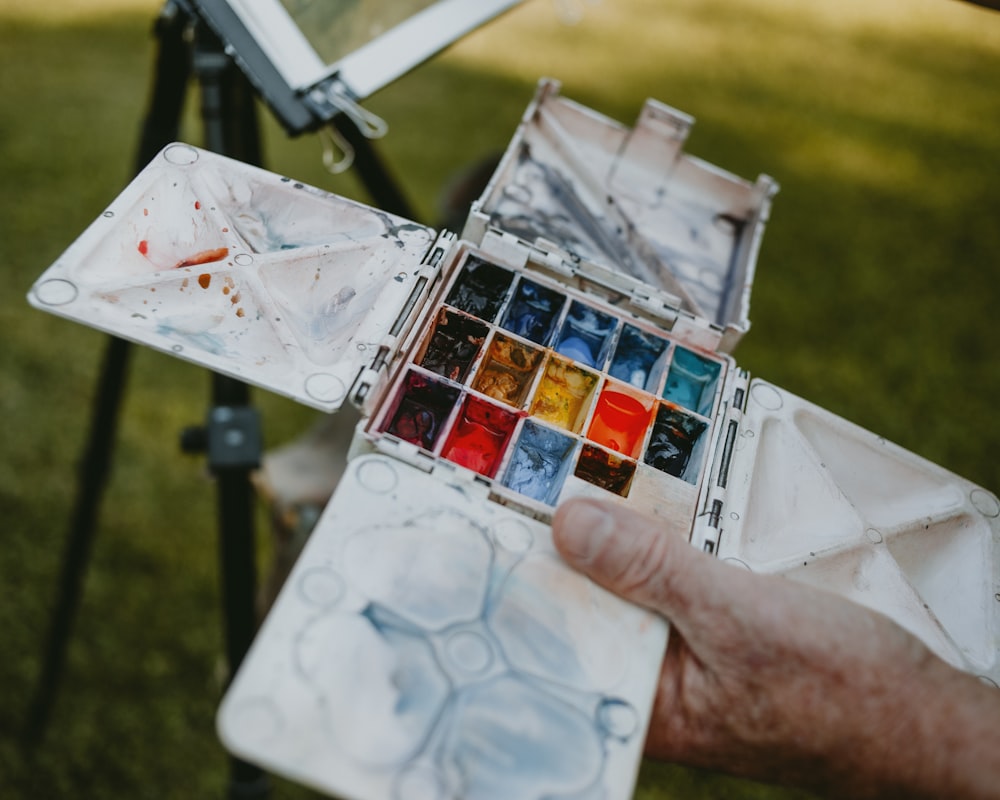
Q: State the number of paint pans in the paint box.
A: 14